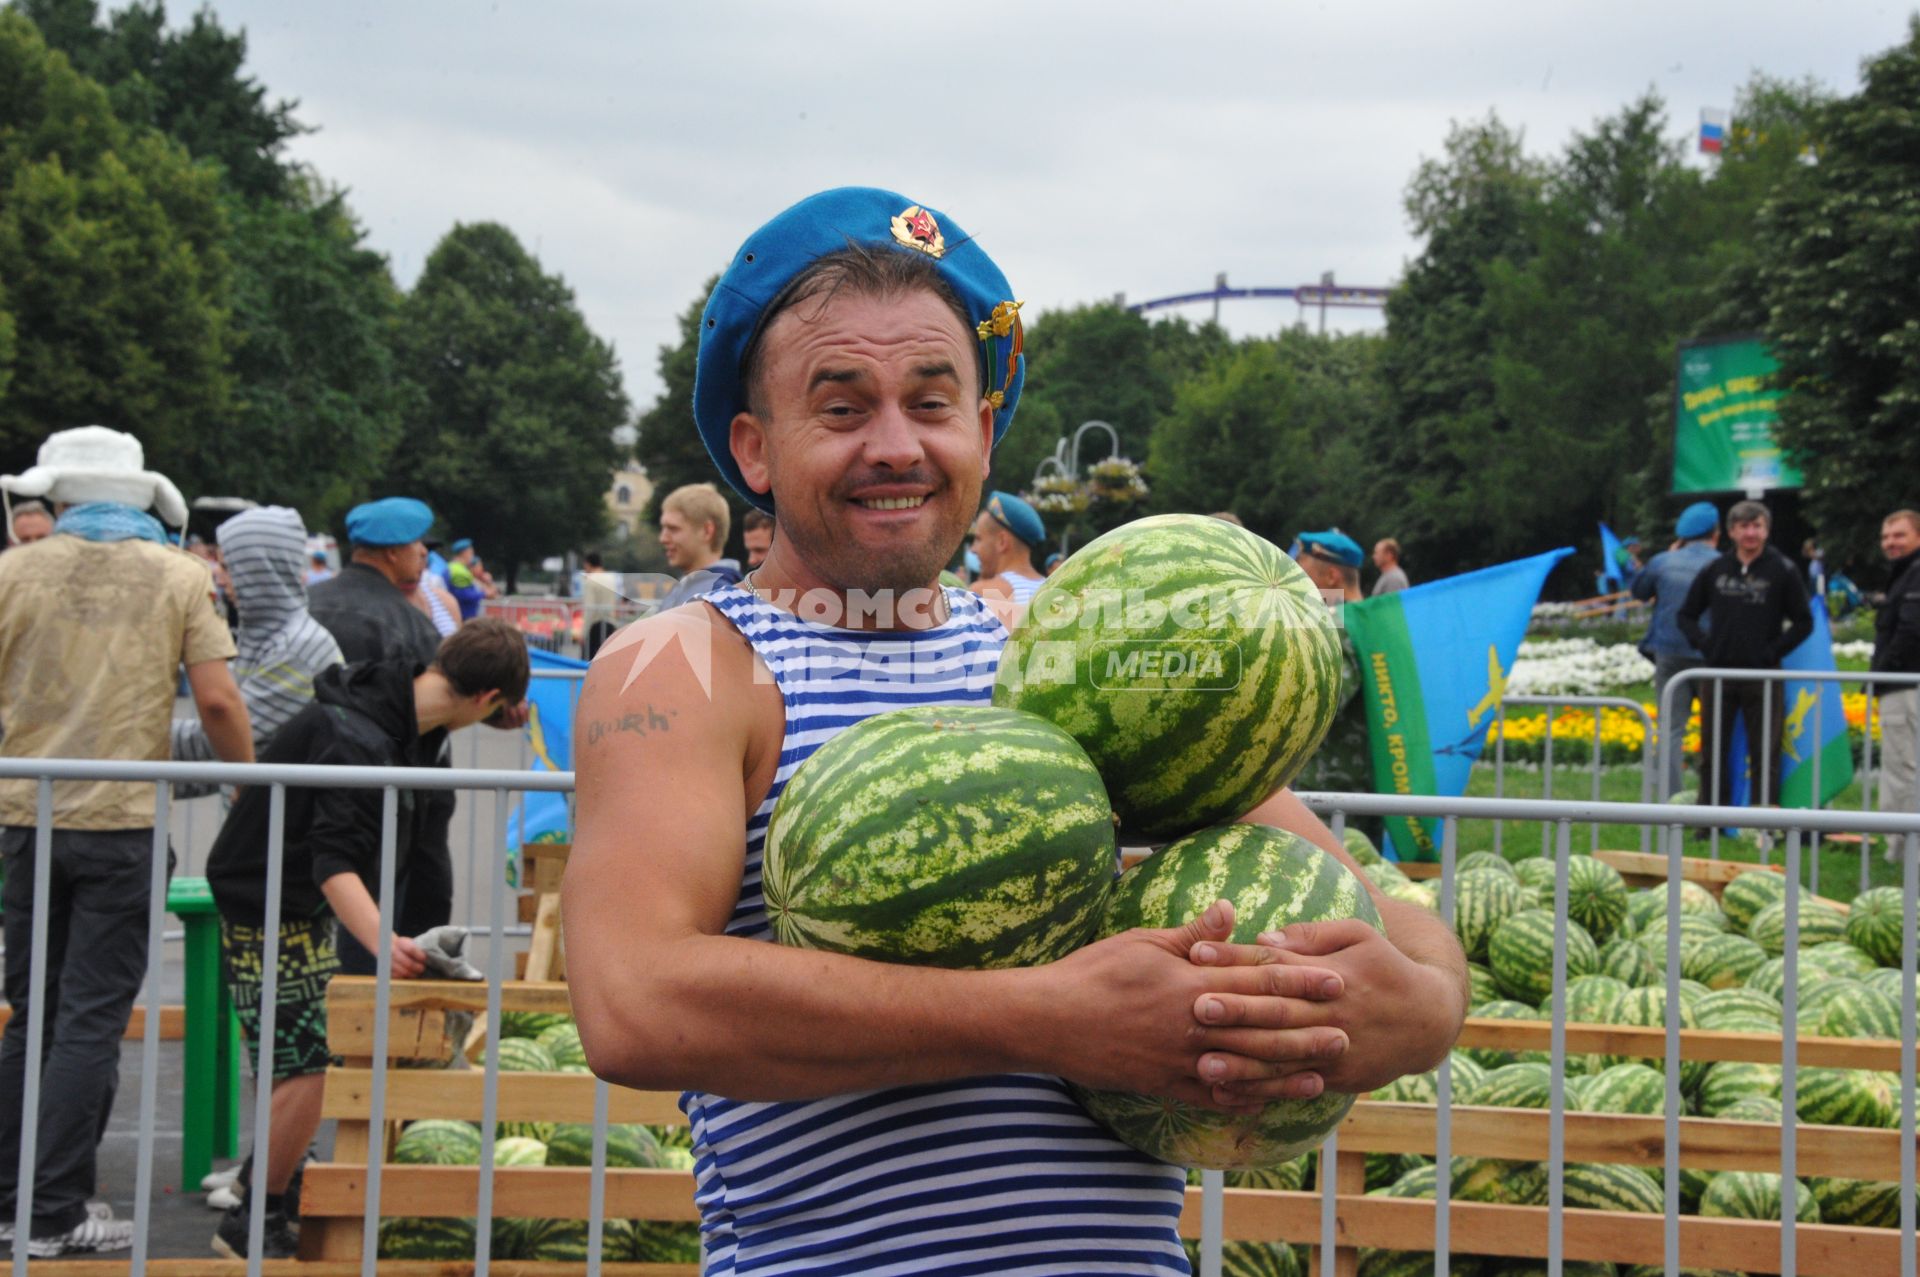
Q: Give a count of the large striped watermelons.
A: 3